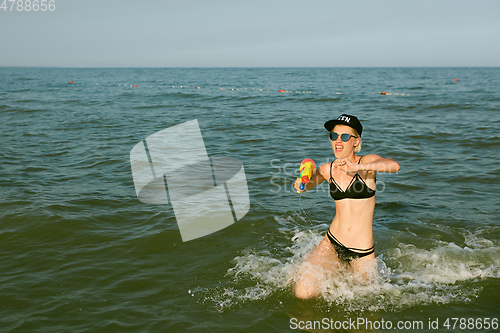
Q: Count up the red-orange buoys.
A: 6